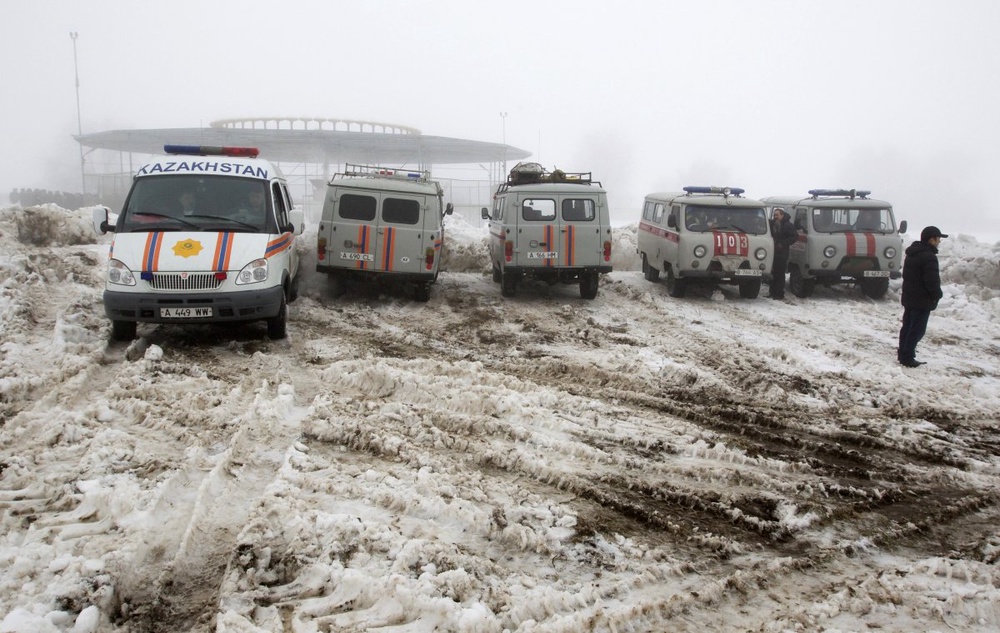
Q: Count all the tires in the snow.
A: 13